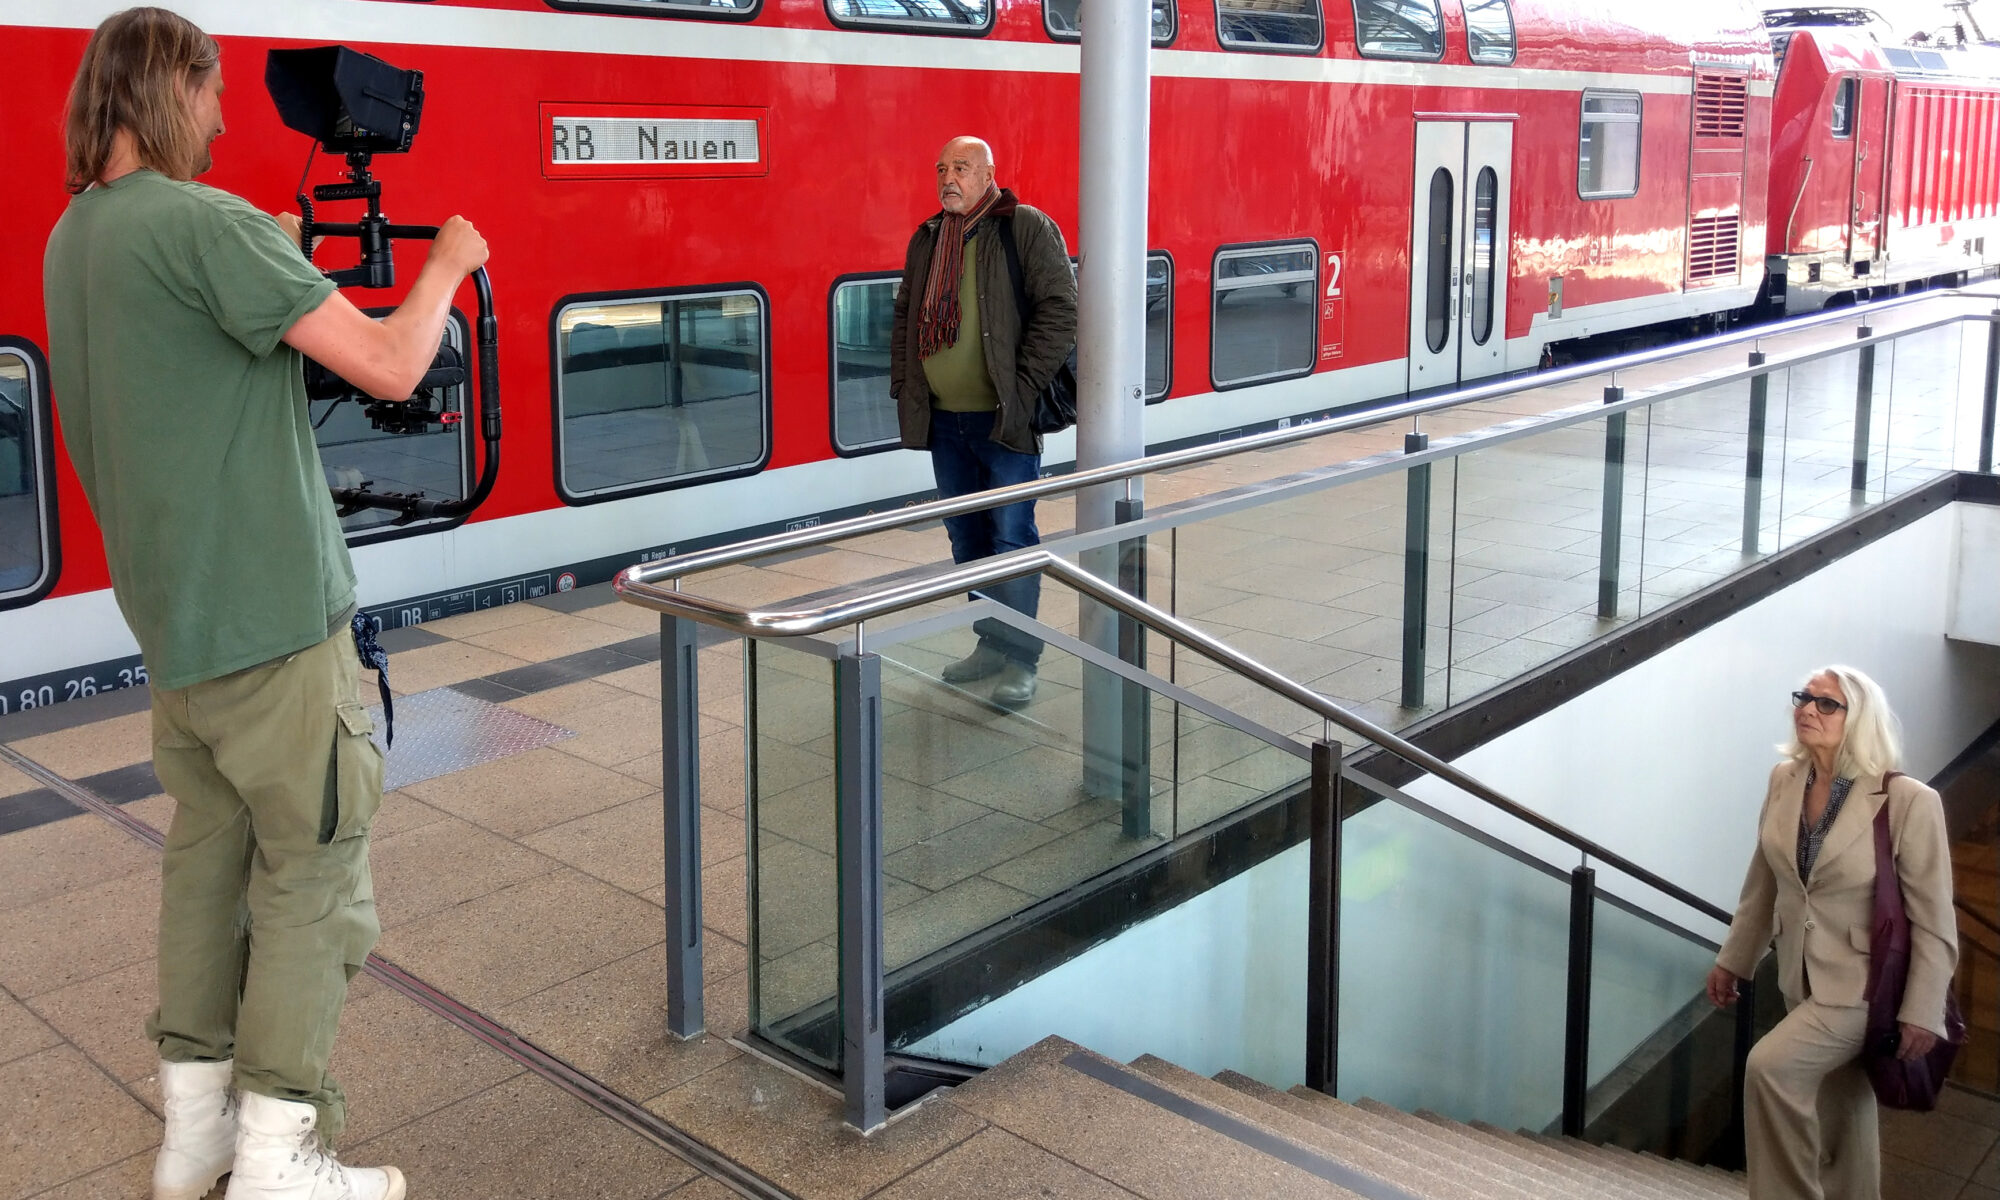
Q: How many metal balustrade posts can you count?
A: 11